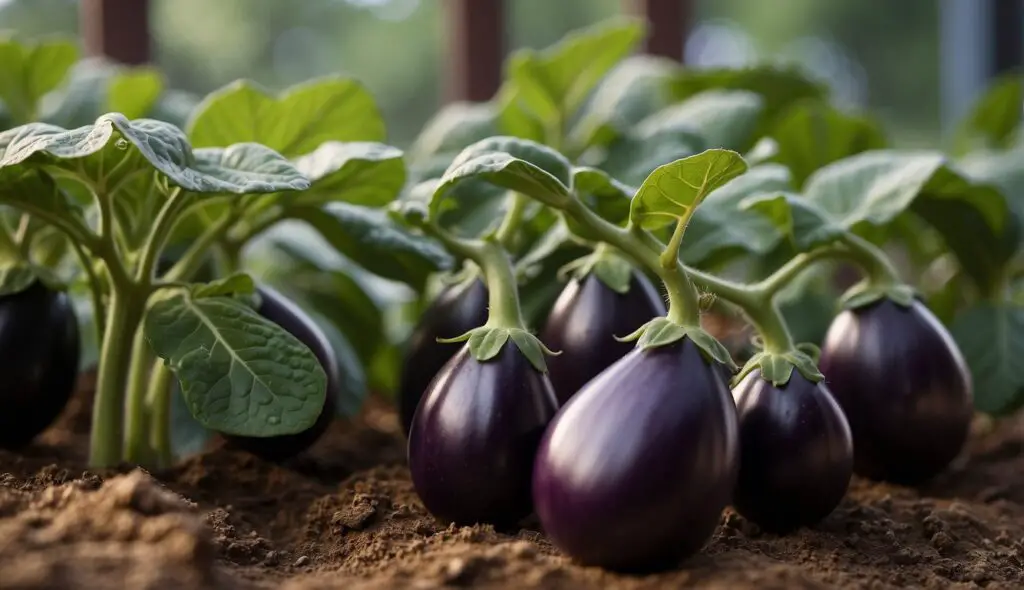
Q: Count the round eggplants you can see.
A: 8